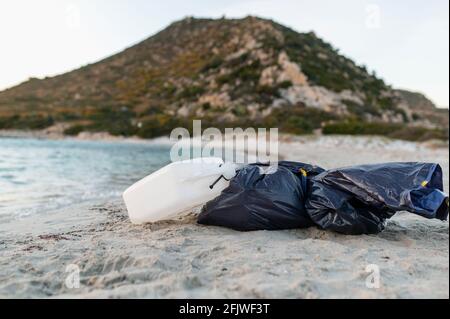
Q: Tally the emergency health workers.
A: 0